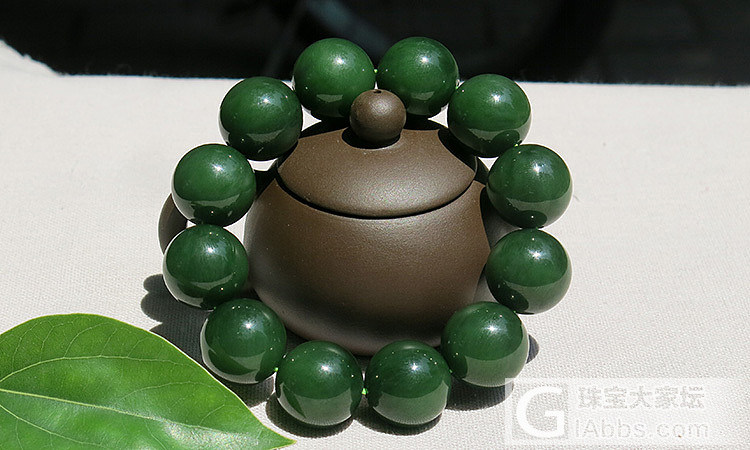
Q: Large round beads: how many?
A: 12